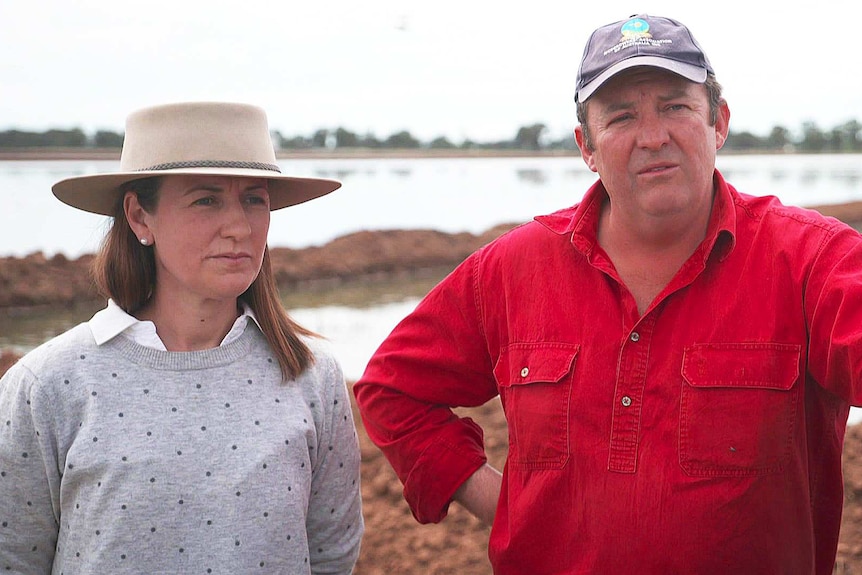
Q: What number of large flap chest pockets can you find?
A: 2